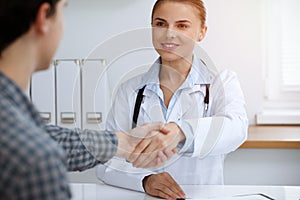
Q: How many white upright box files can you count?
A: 3